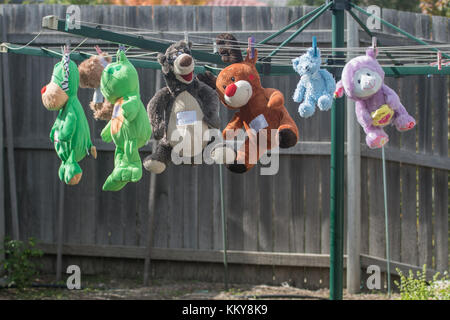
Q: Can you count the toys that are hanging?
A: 7